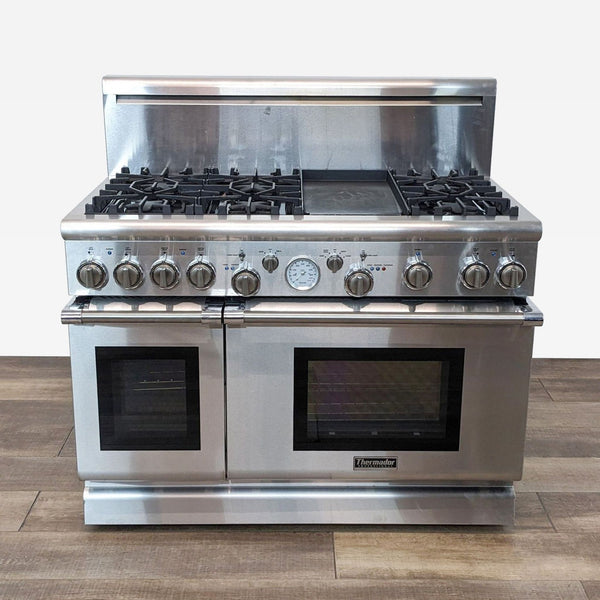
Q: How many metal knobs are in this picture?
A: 11